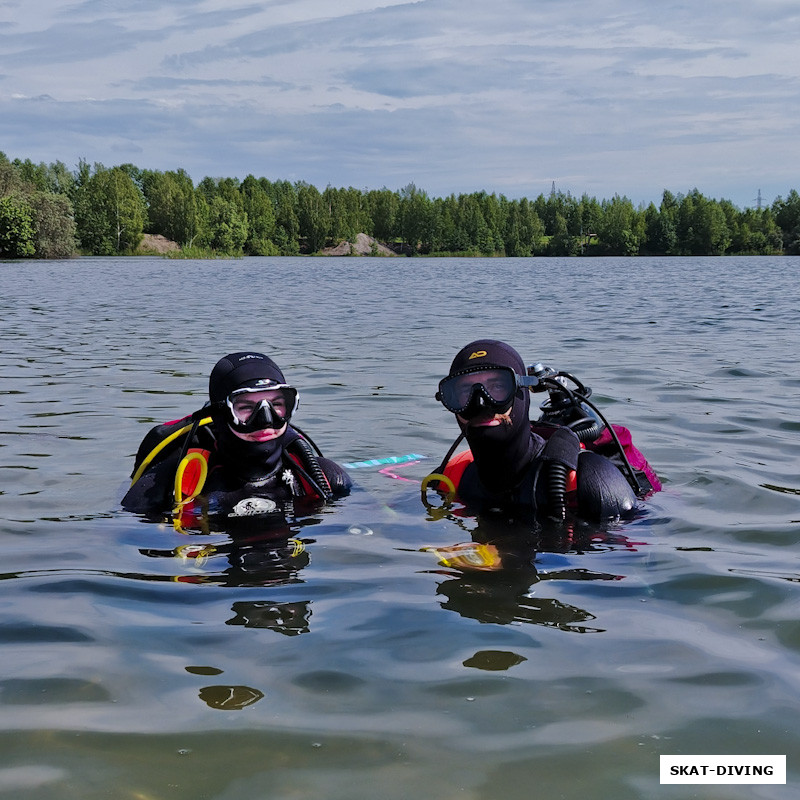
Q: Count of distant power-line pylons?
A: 2